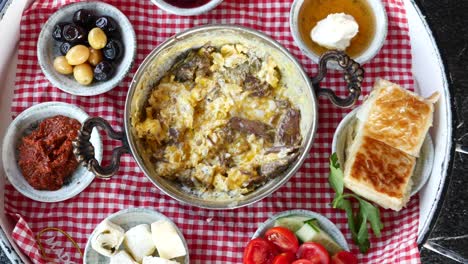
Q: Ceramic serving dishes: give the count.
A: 7